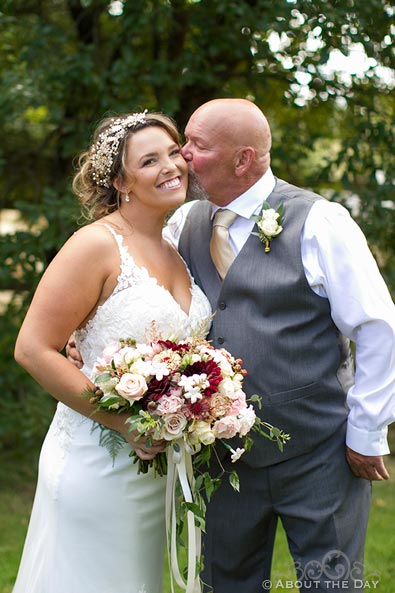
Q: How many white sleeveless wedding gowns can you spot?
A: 1